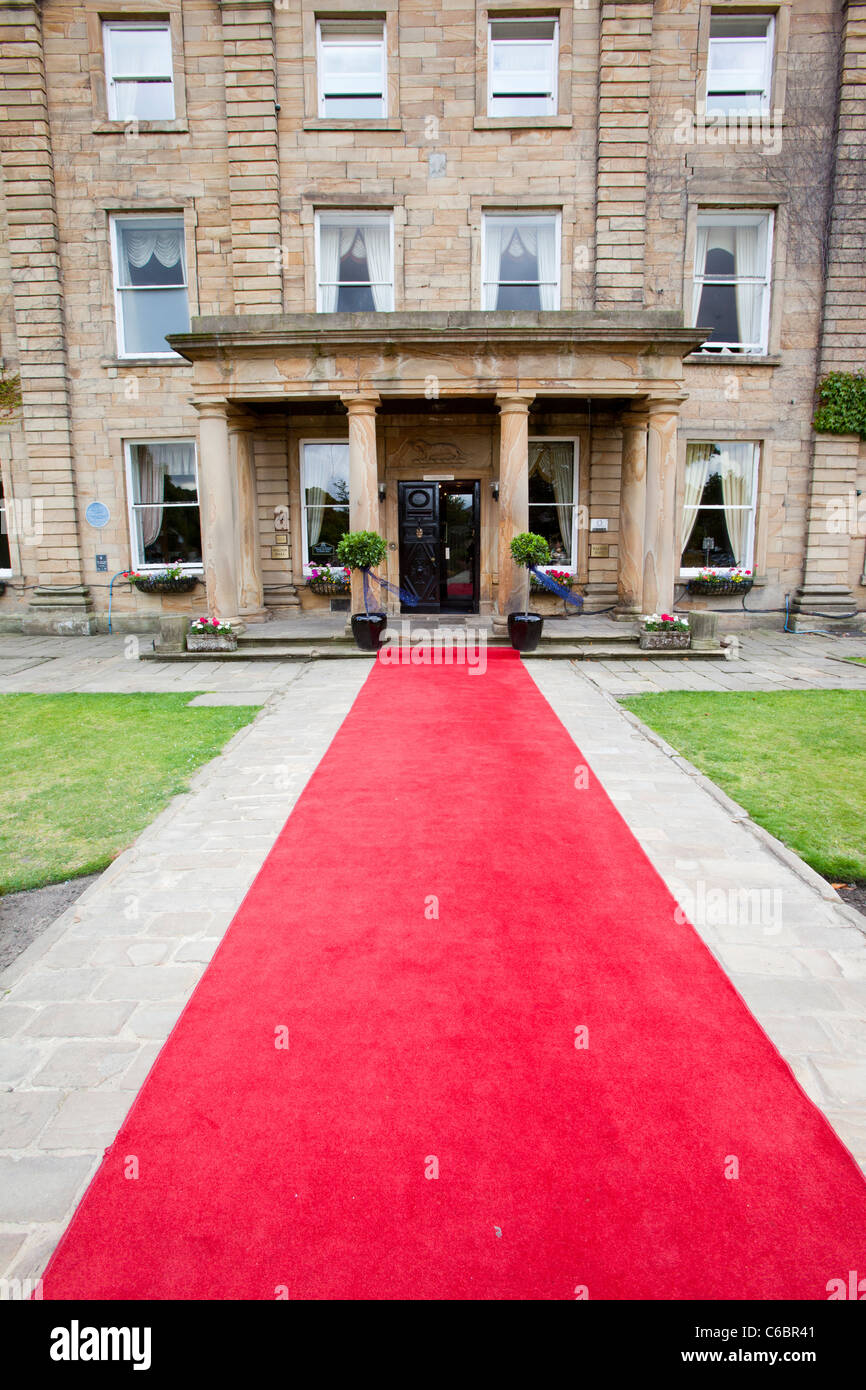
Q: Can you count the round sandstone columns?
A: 6